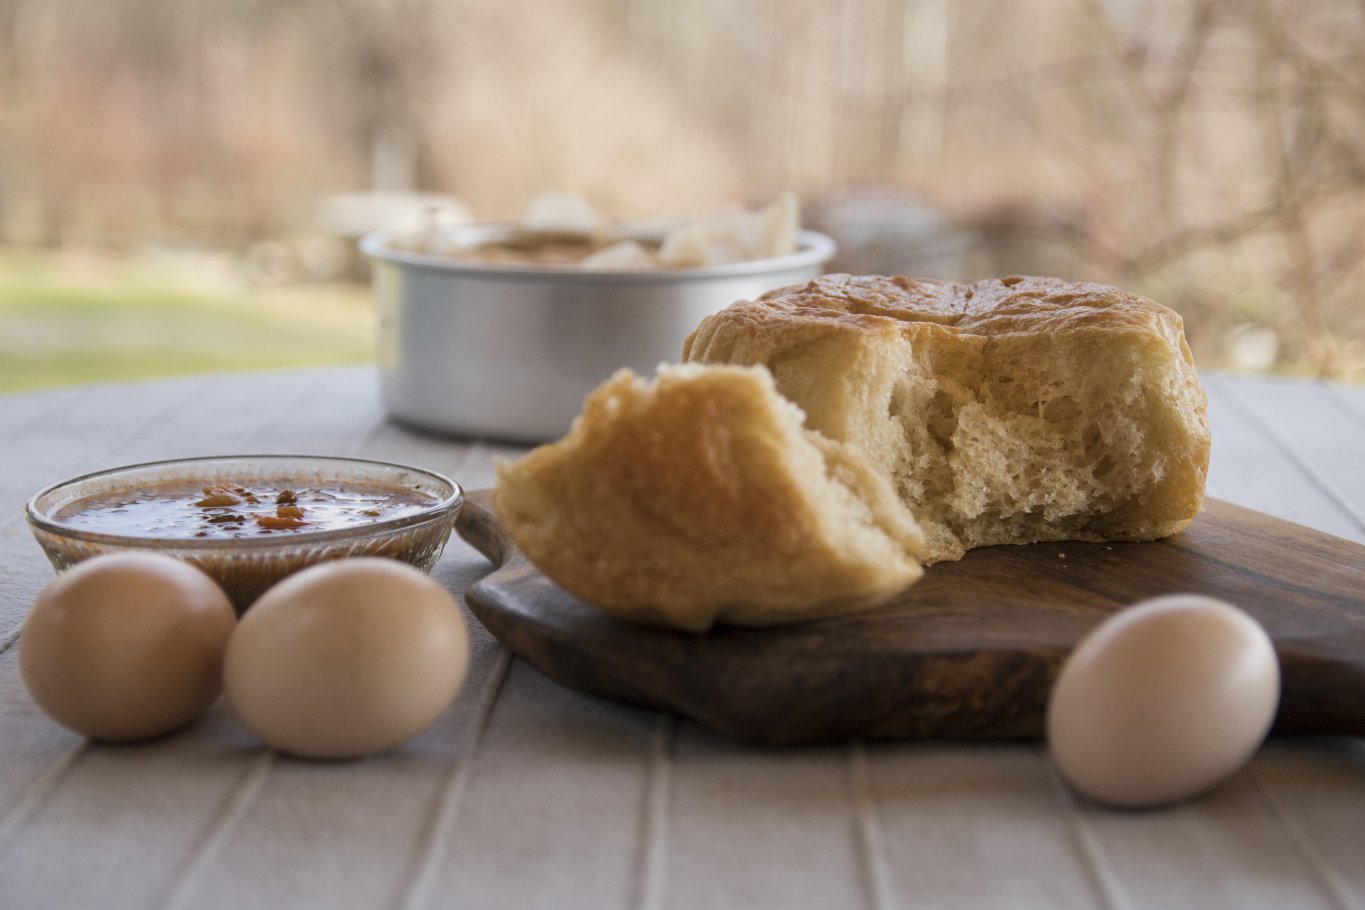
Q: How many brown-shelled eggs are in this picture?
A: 3